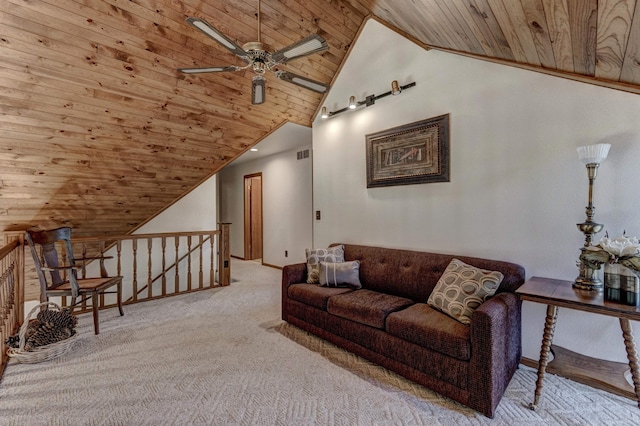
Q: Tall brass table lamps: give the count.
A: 1